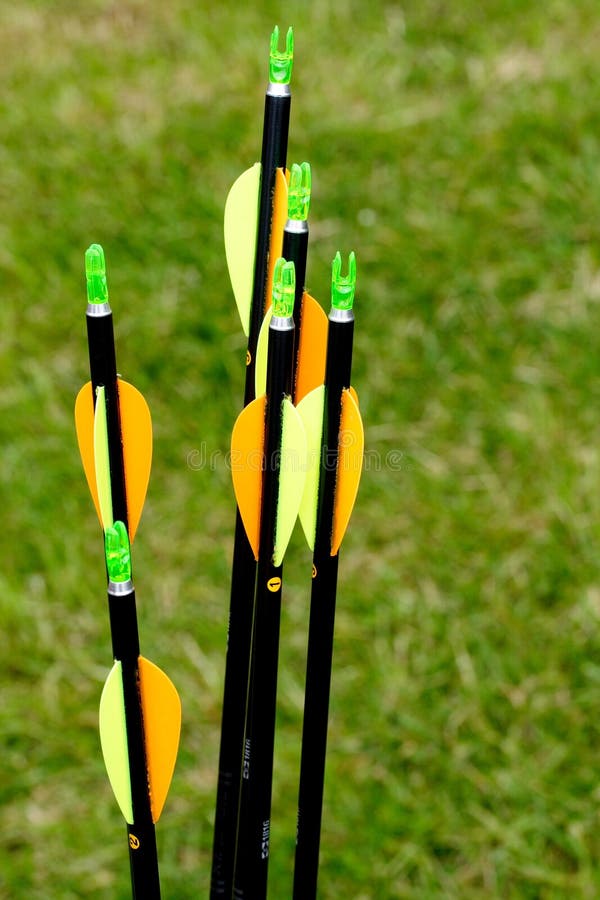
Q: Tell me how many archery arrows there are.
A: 6